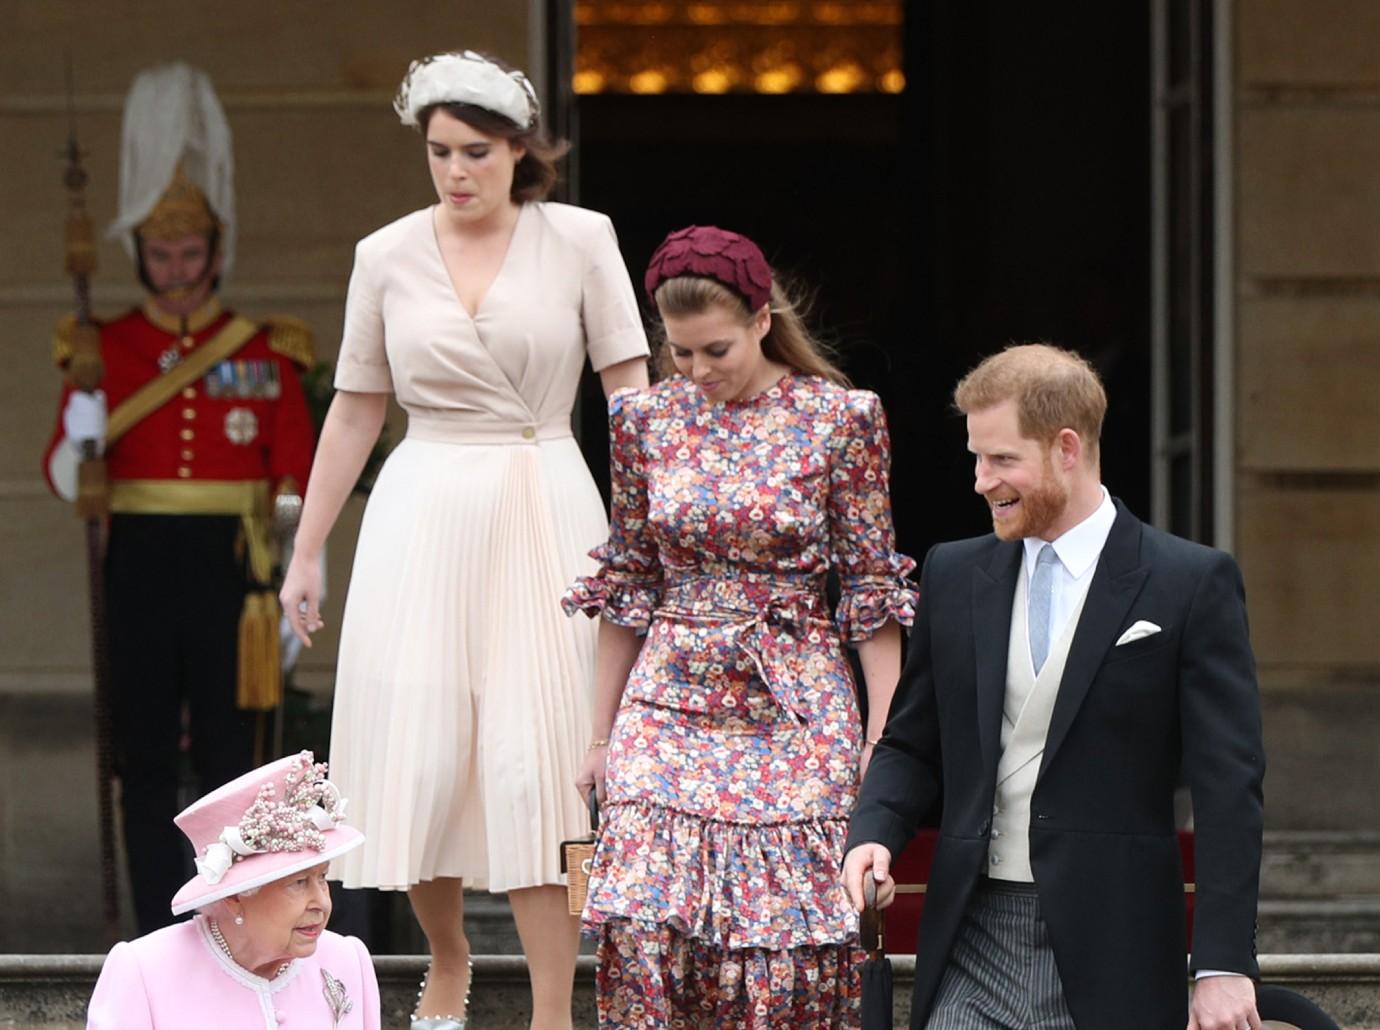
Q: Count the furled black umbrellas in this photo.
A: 1